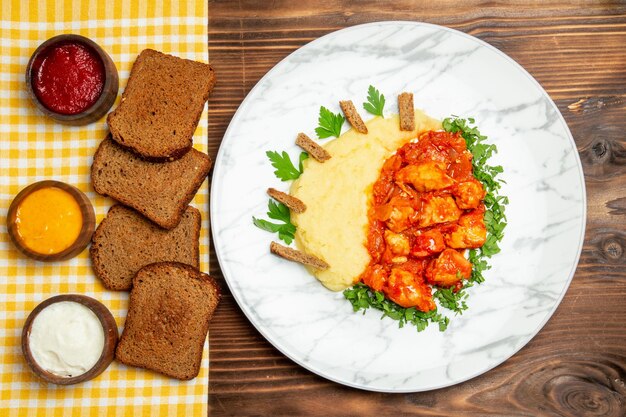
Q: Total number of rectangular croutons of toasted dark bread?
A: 5